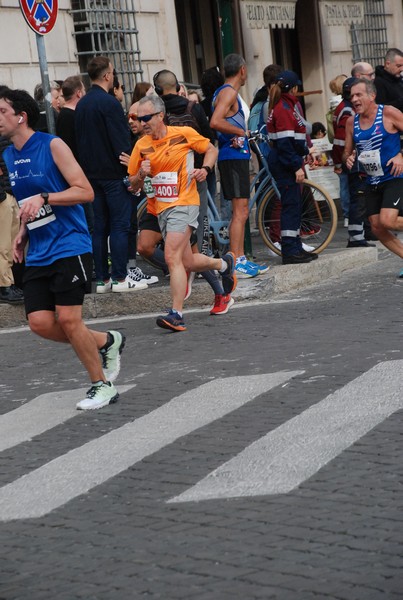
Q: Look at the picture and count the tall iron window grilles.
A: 2